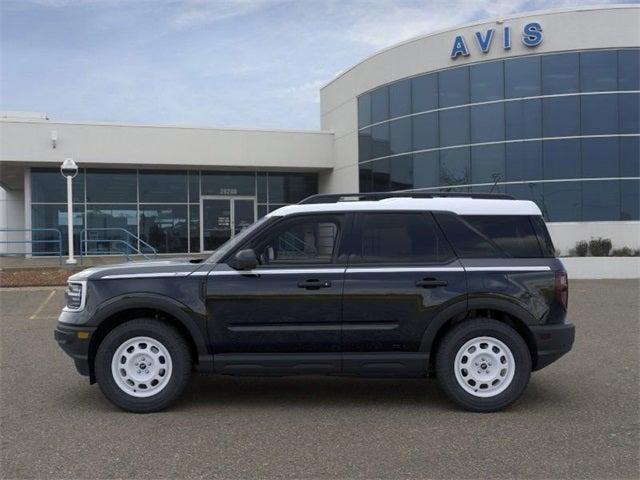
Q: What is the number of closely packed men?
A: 0